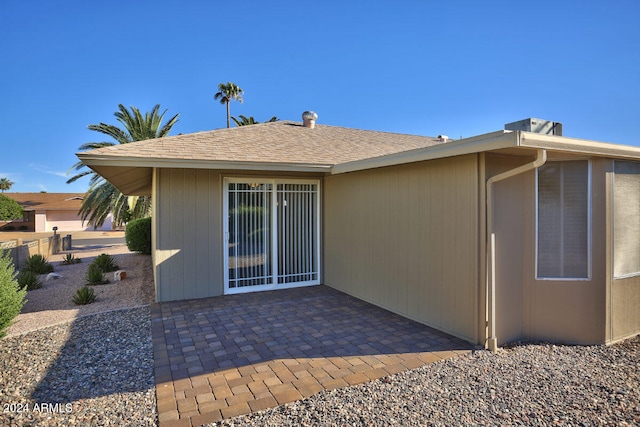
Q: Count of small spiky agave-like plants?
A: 6